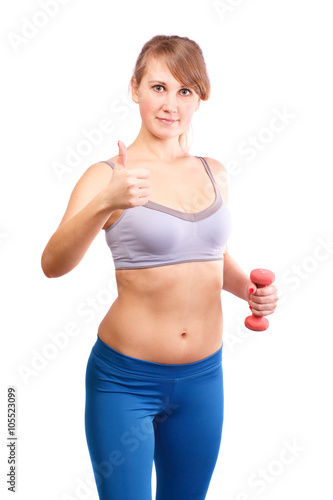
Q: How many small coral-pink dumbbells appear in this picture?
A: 1